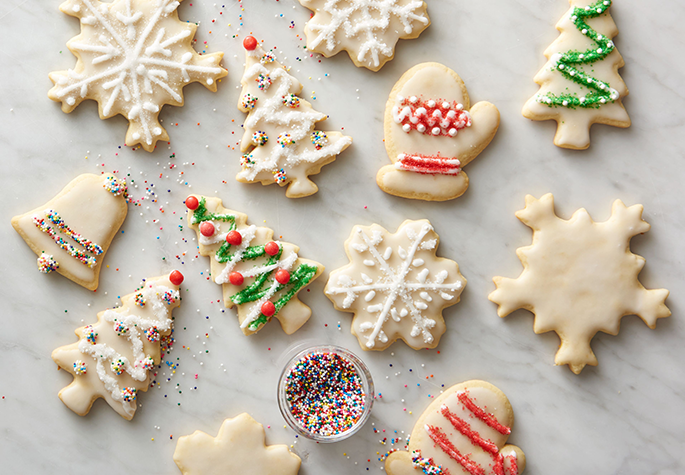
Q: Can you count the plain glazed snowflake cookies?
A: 2